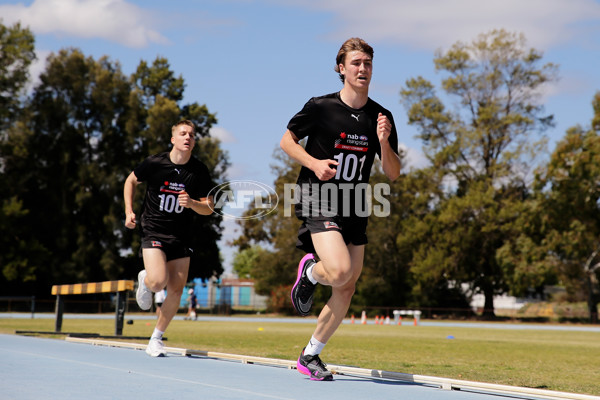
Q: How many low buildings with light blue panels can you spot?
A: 1